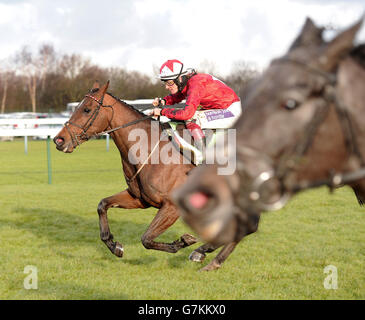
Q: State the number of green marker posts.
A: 1